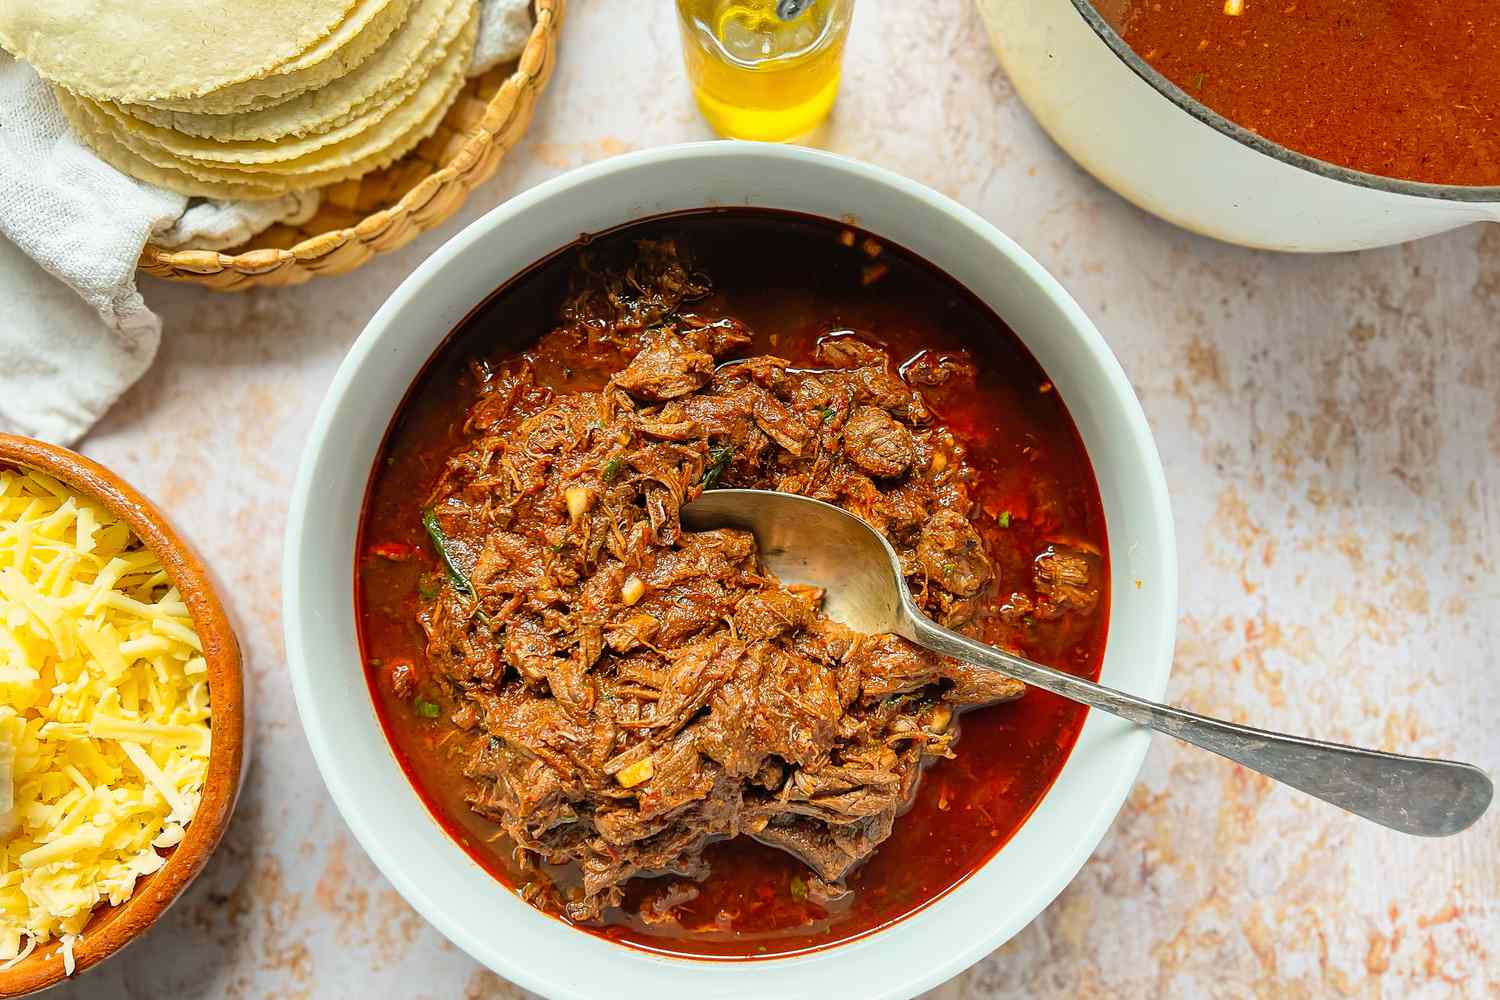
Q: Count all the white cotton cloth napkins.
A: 1